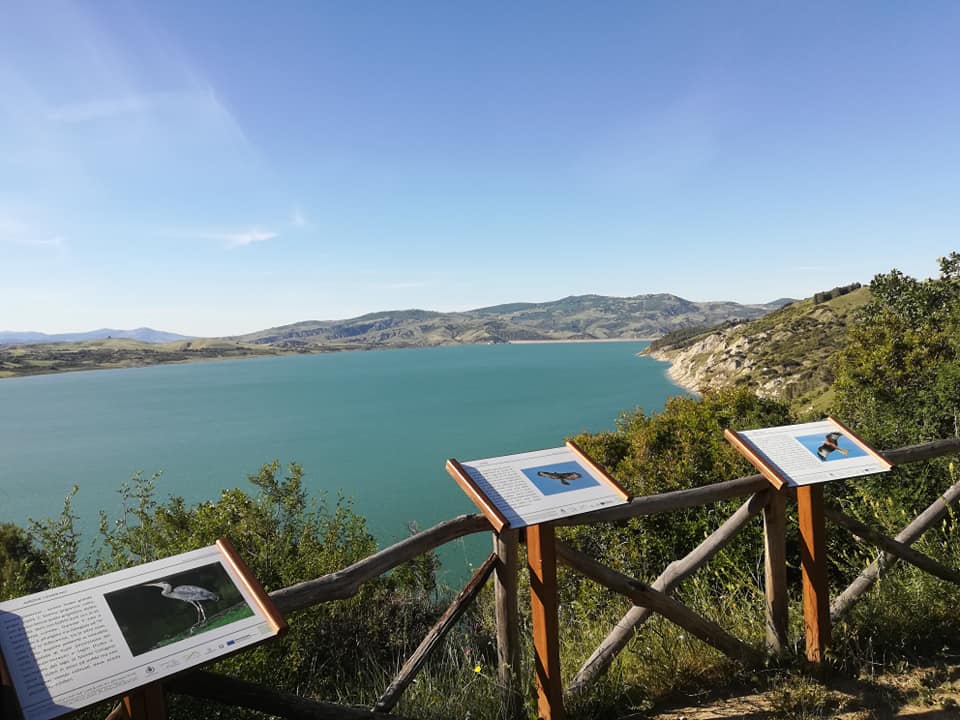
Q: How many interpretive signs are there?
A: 3